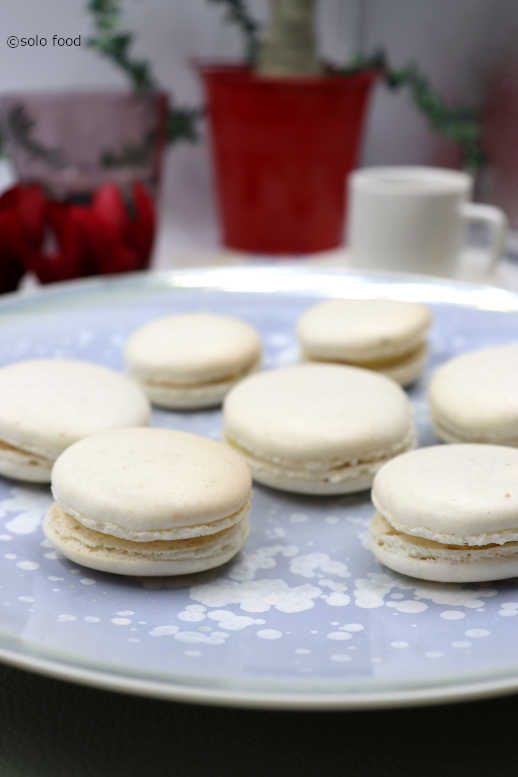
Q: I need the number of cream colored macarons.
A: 7